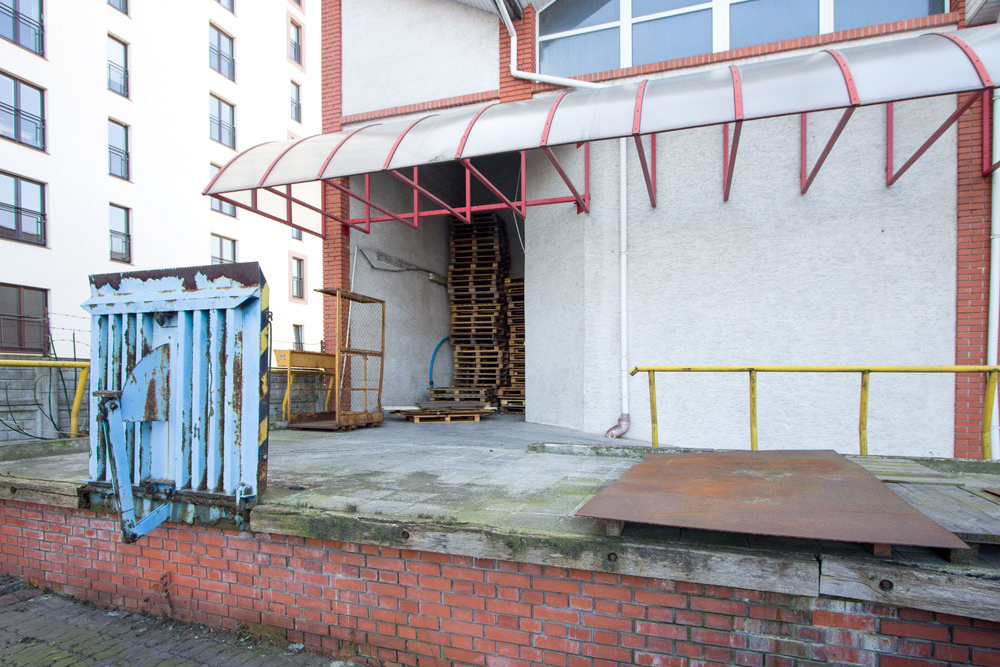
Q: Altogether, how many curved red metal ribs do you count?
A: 10